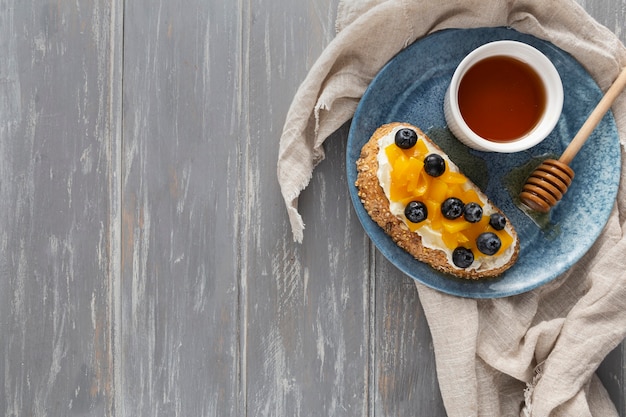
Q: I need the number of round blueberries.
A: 8